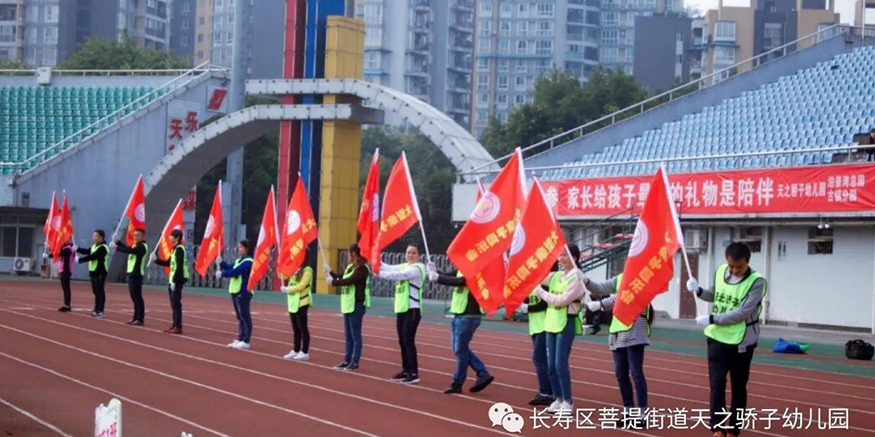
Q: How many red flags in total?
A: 13